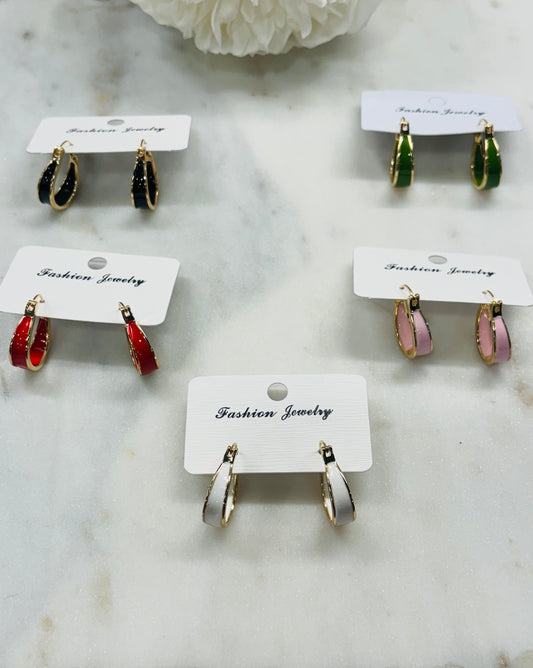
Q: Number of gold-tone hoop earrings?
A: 10